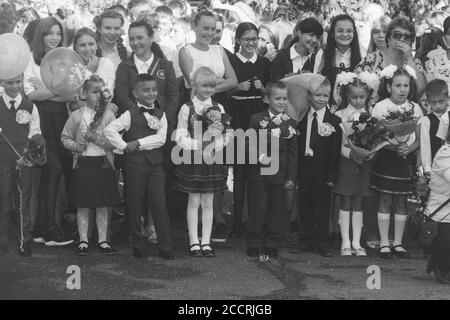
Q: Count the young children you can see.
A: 9